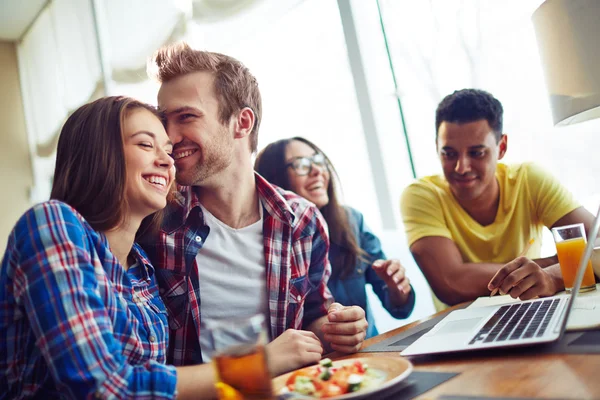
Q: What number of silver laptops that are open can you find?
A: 1